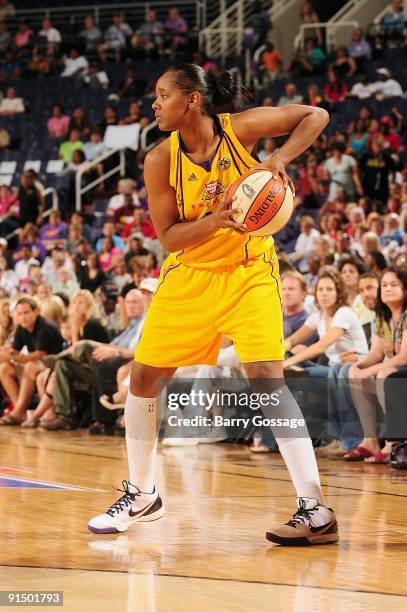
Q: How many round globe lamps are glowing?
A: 0